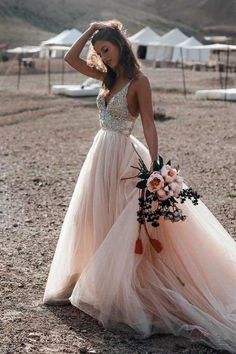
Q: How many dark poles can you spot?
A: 6